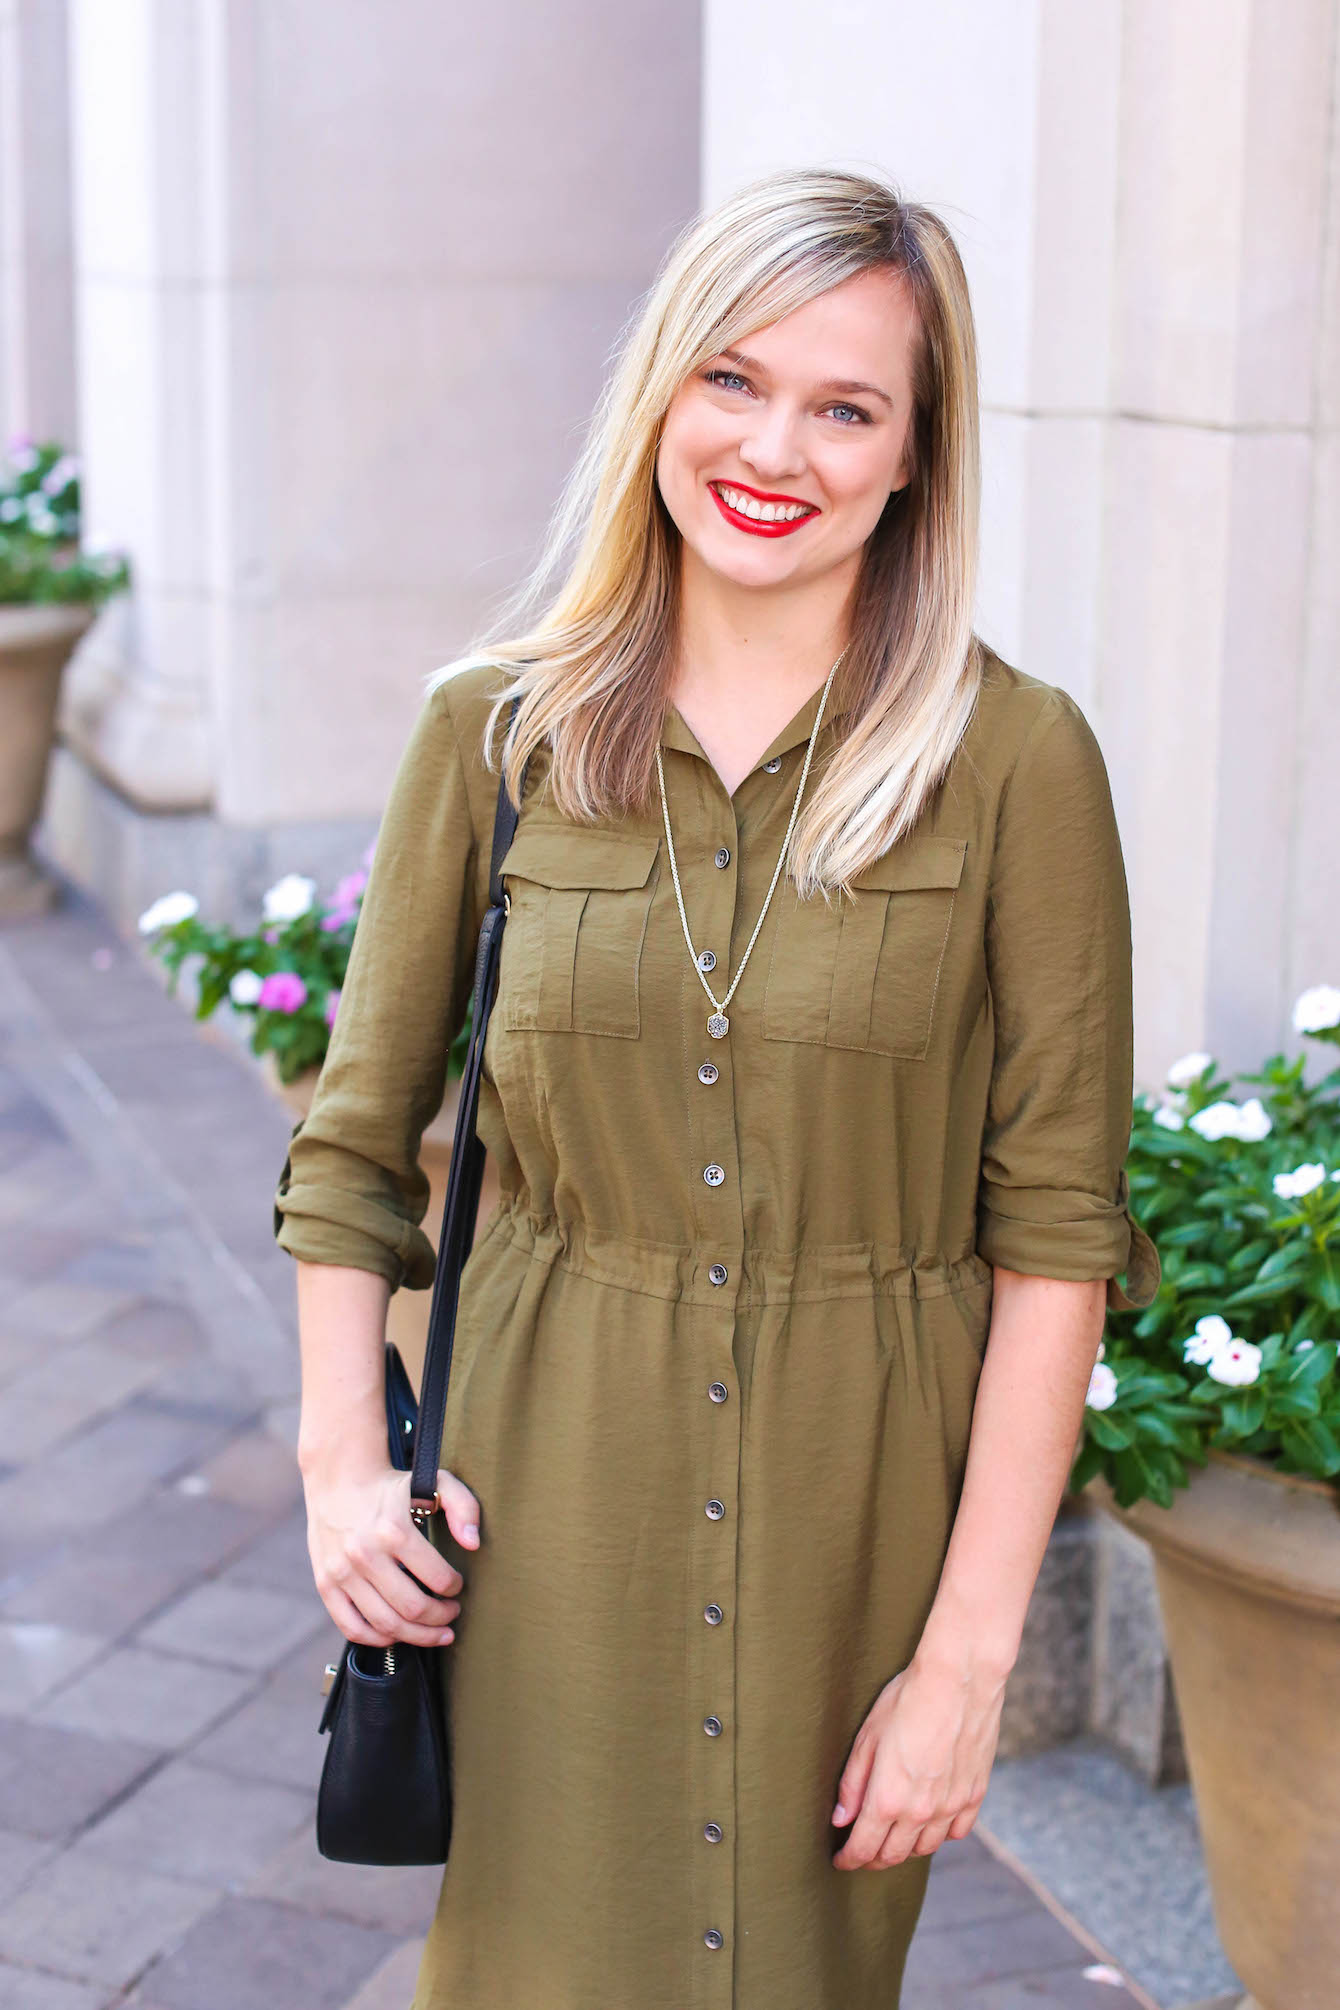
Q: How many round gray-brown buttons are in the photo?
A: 12